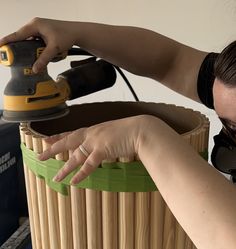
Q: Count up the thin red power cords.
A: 0